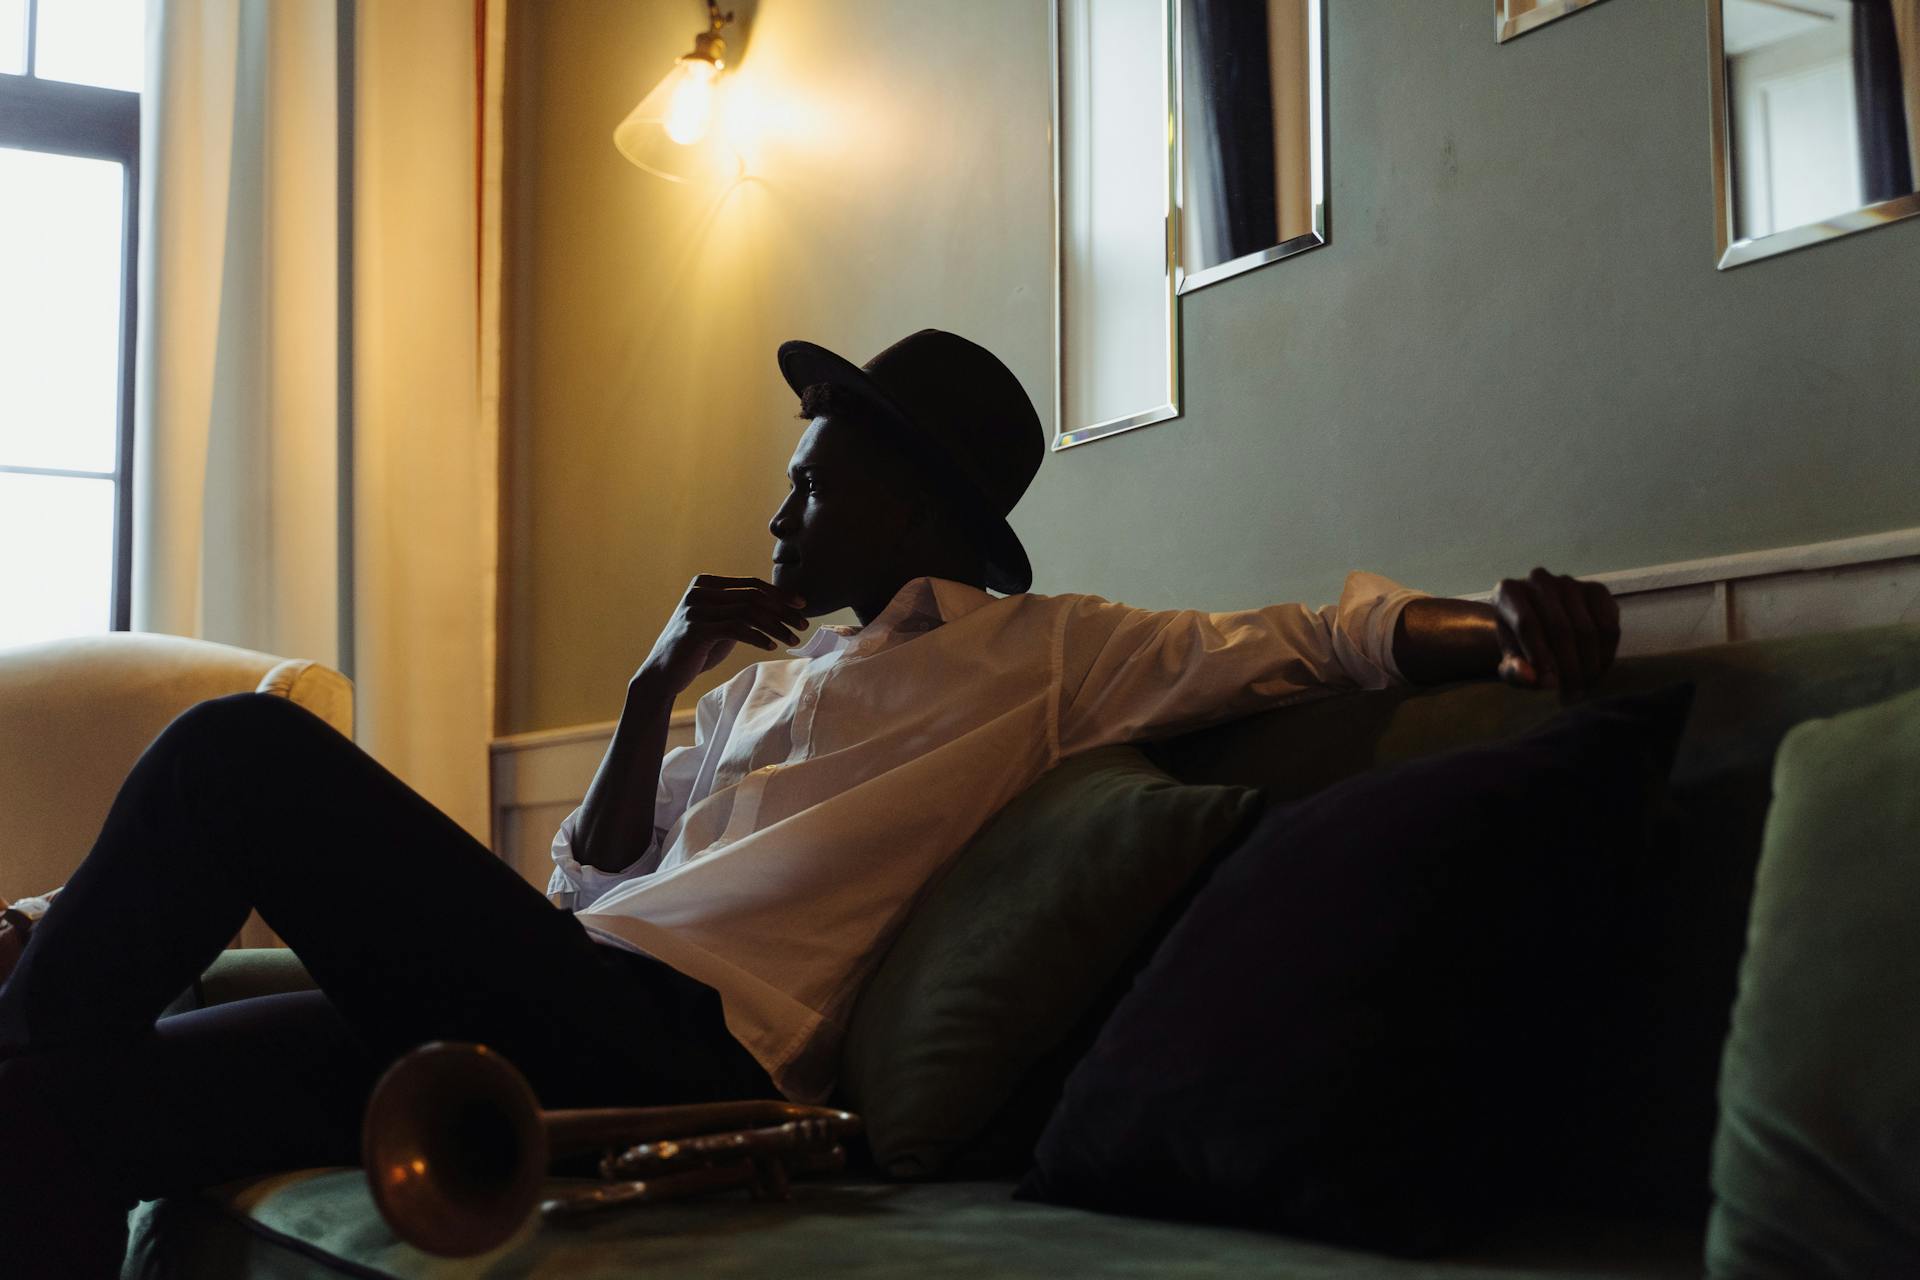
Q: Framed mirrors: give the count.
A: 4